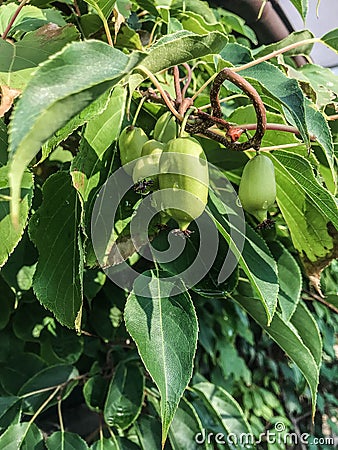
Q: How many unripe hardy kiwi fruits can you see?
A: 5